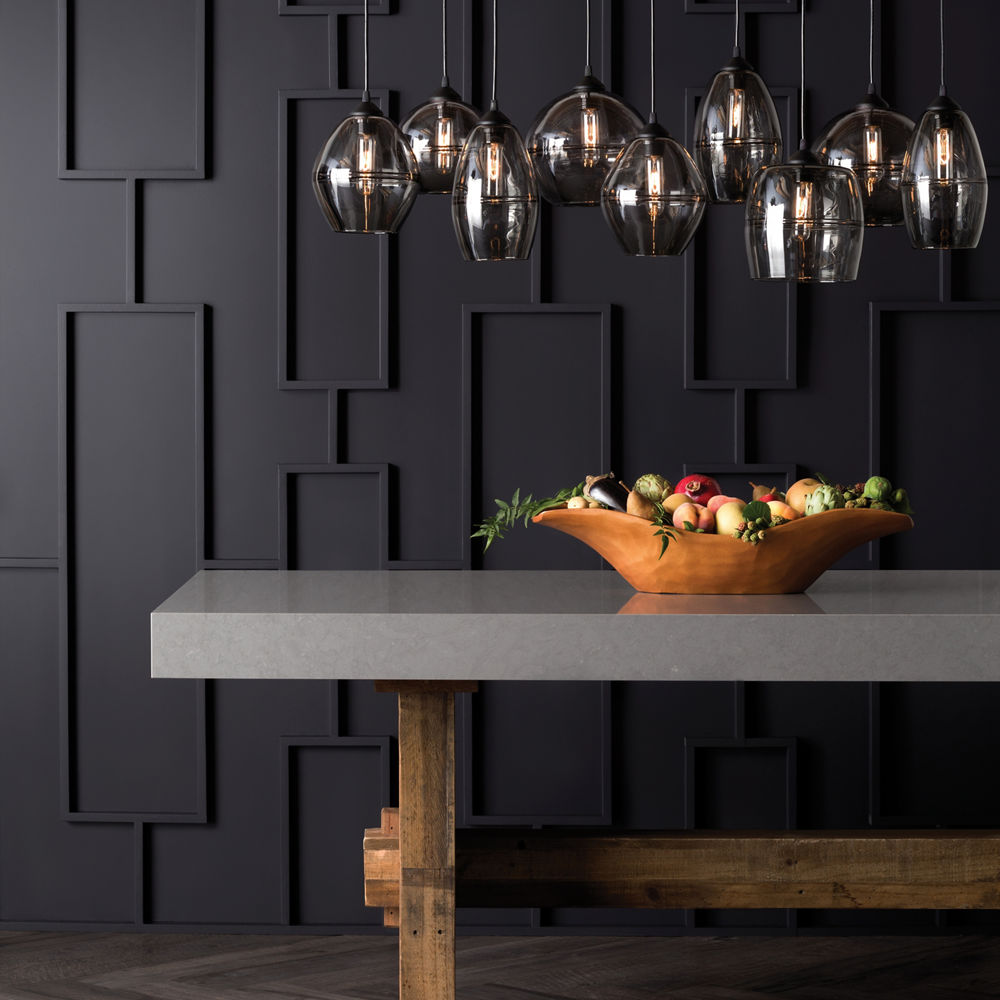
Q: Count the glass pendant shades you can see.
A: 9